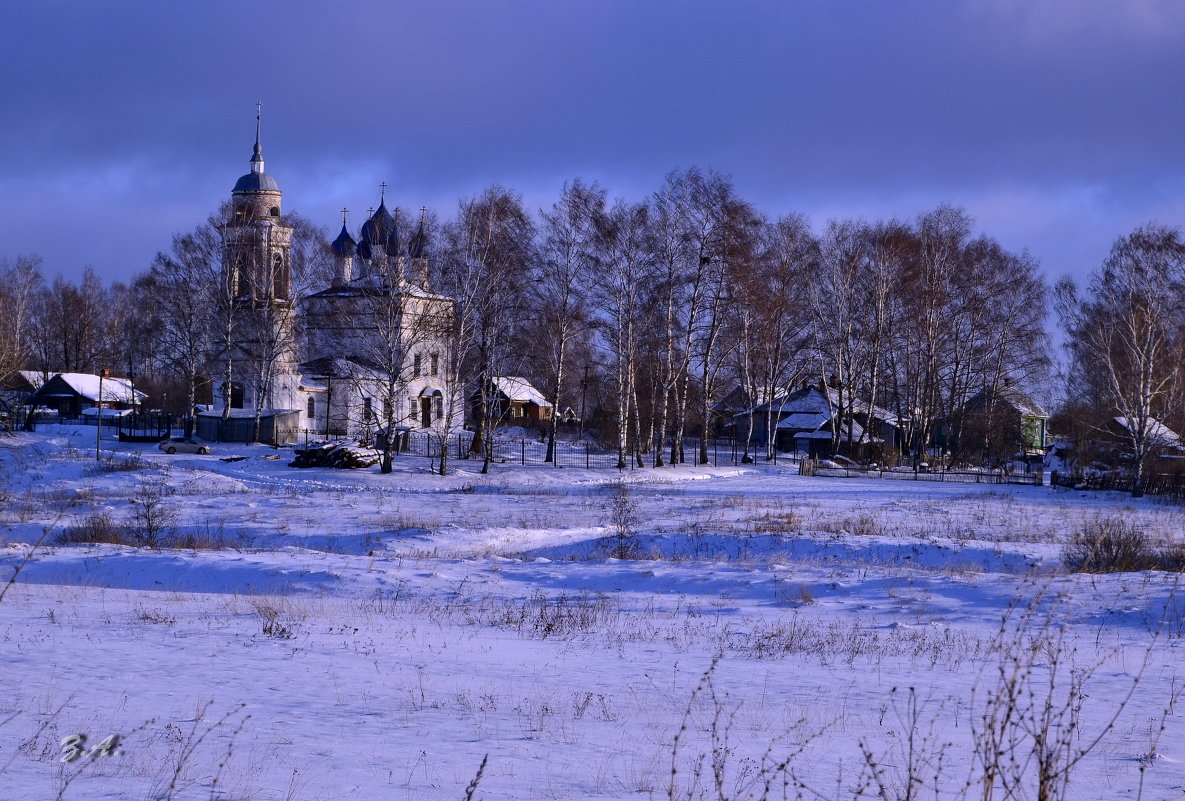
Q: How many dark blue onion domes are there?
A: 5